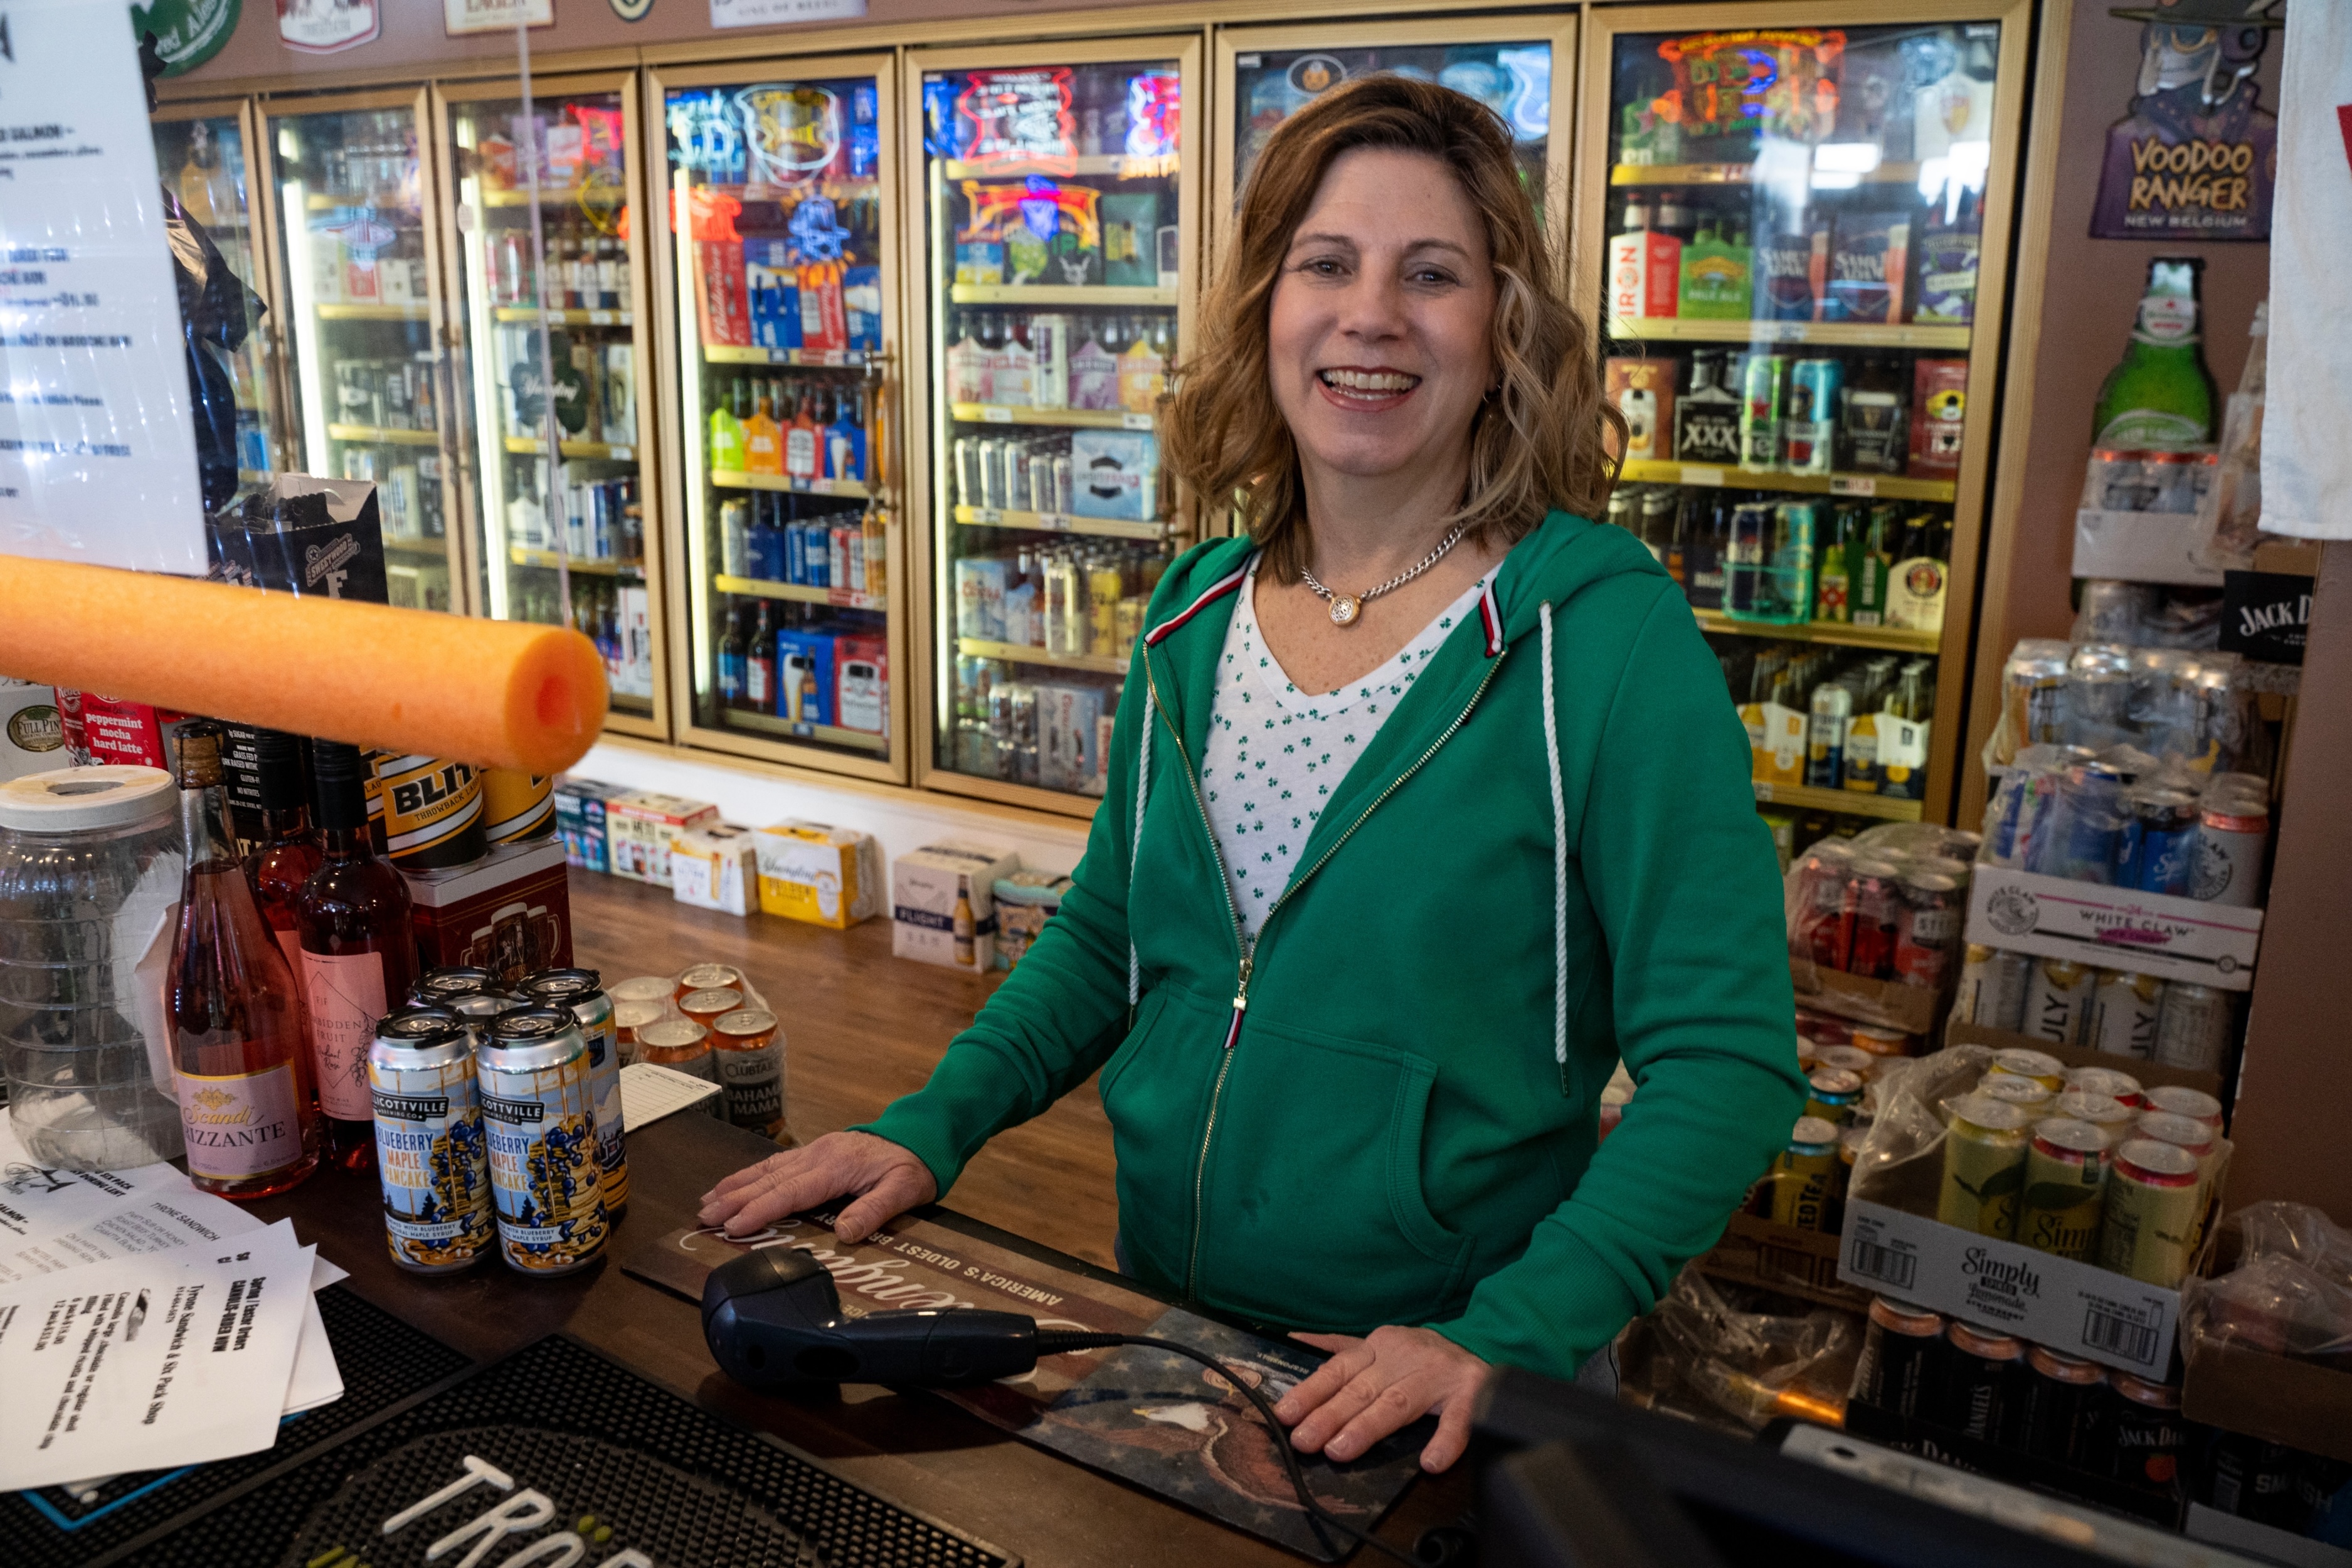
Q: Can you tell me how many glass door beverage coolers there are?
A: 7